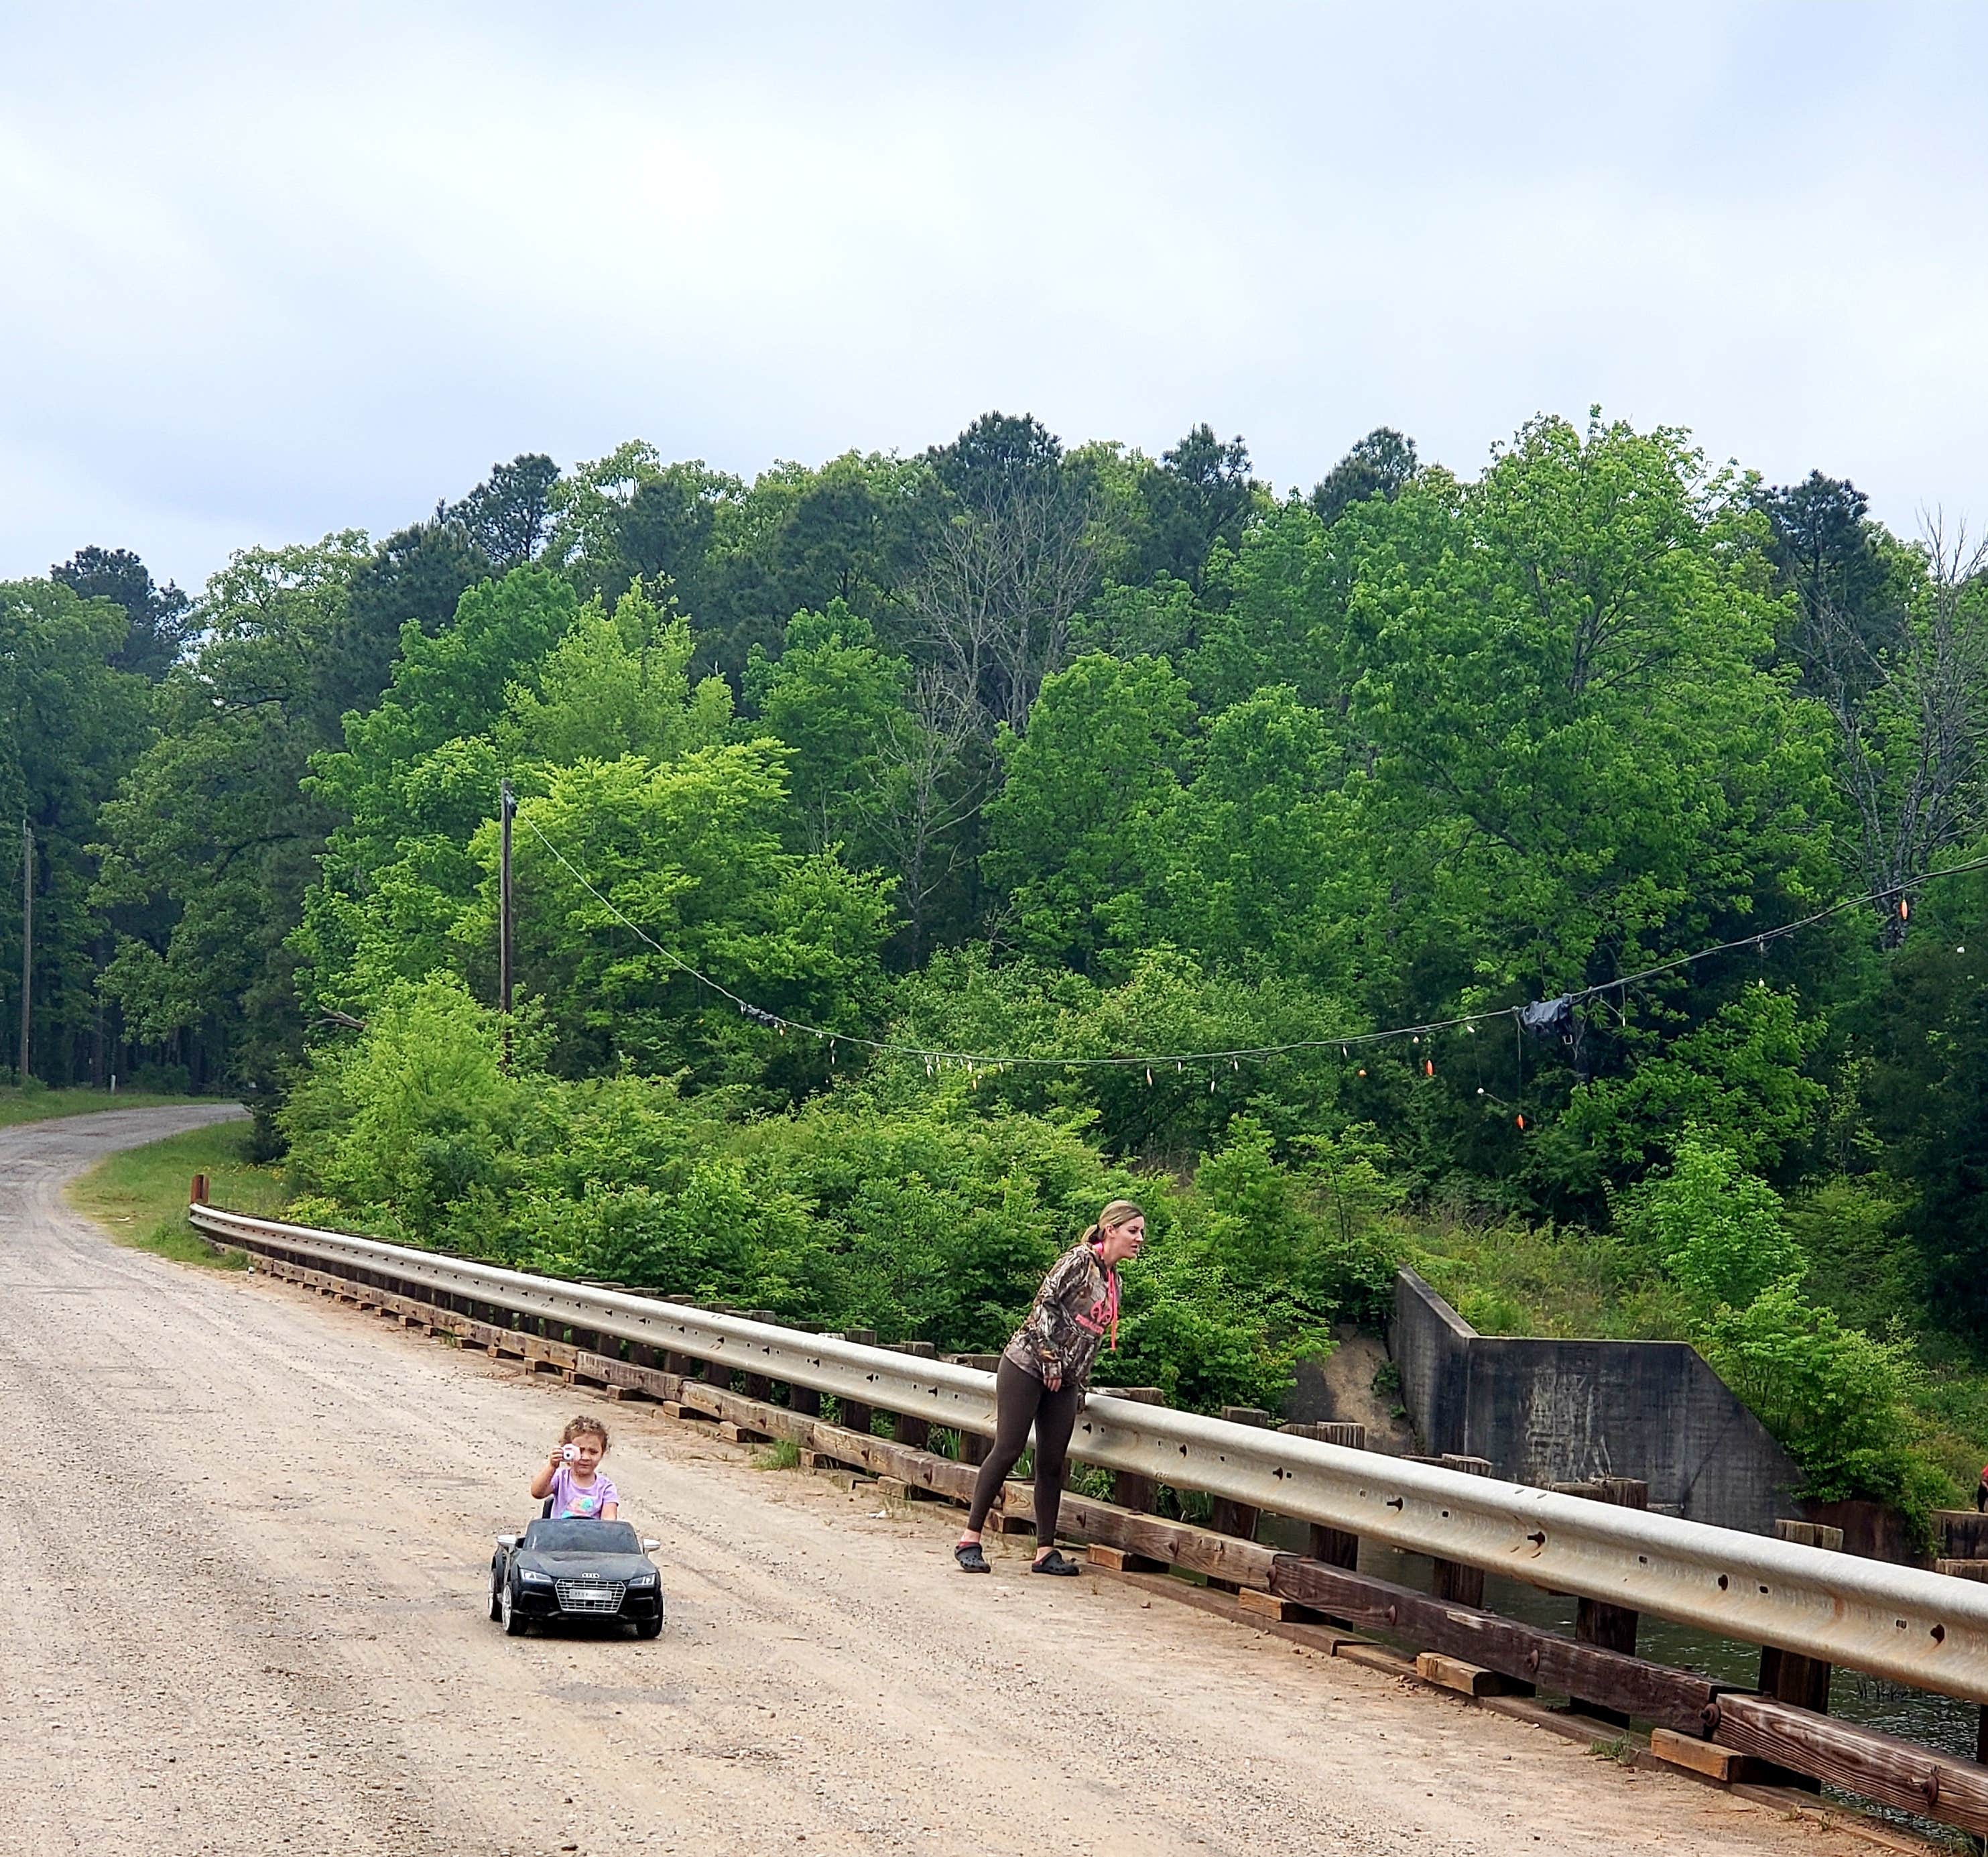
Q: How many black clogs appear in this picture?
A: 2